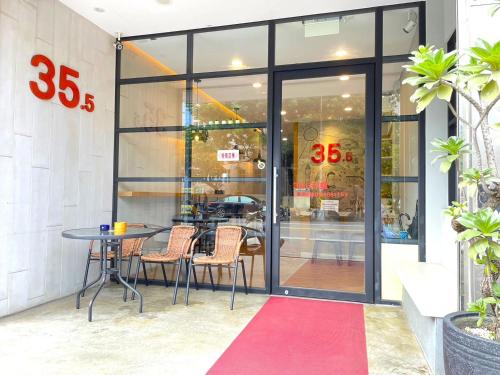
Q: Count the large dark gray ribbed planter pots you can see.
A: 1